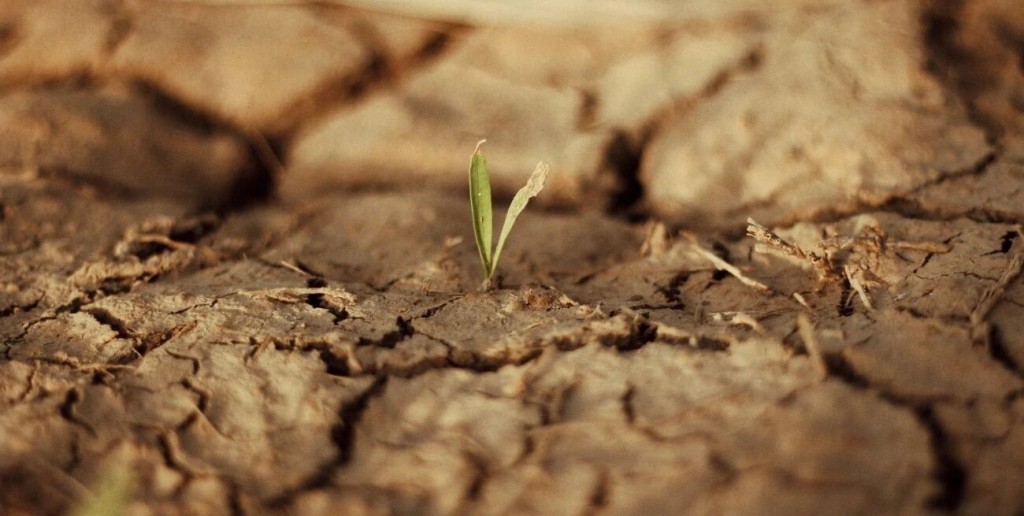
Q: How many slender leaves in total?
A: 2